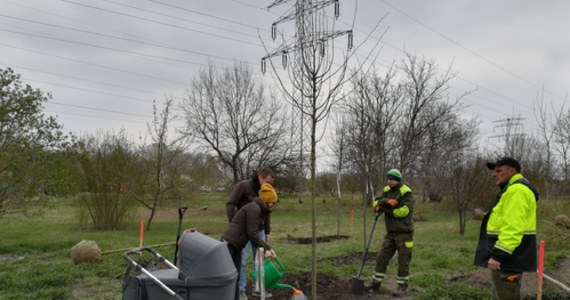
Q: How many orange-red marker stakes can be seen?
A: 3